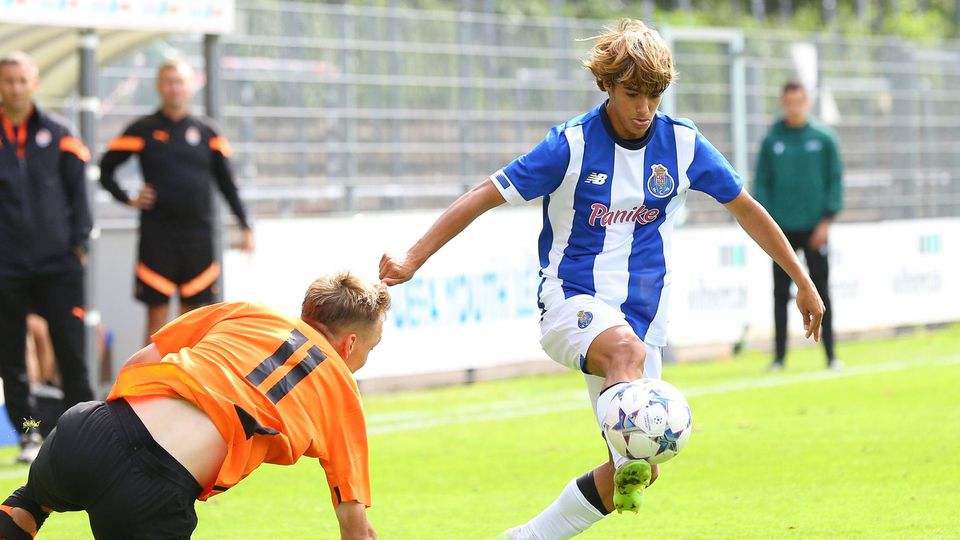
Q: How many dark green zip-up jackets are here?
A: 1